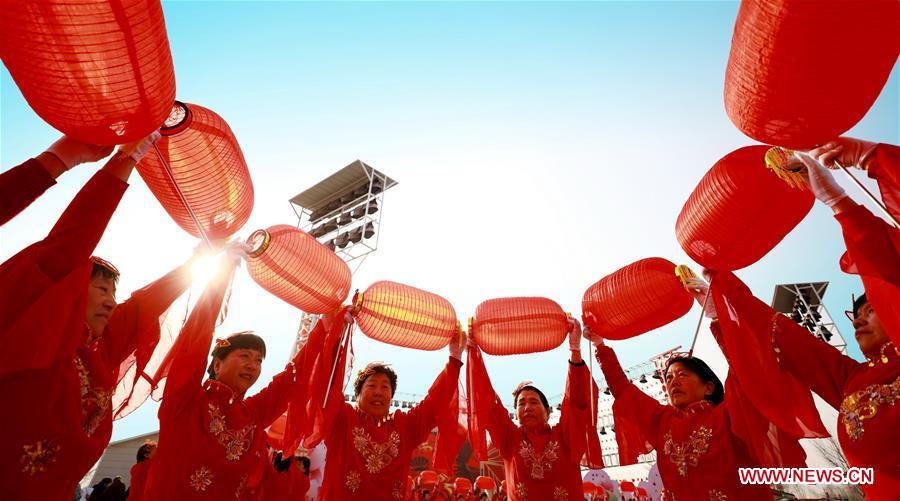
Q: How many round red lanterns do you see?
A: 8